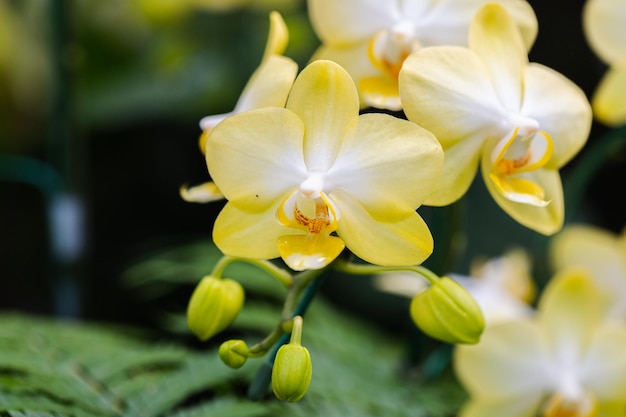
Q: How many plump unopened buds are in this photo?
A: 4